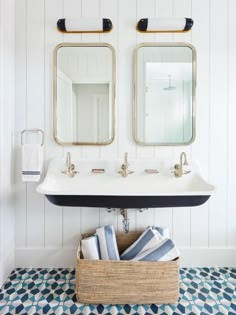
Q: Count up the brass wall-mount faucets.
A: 3